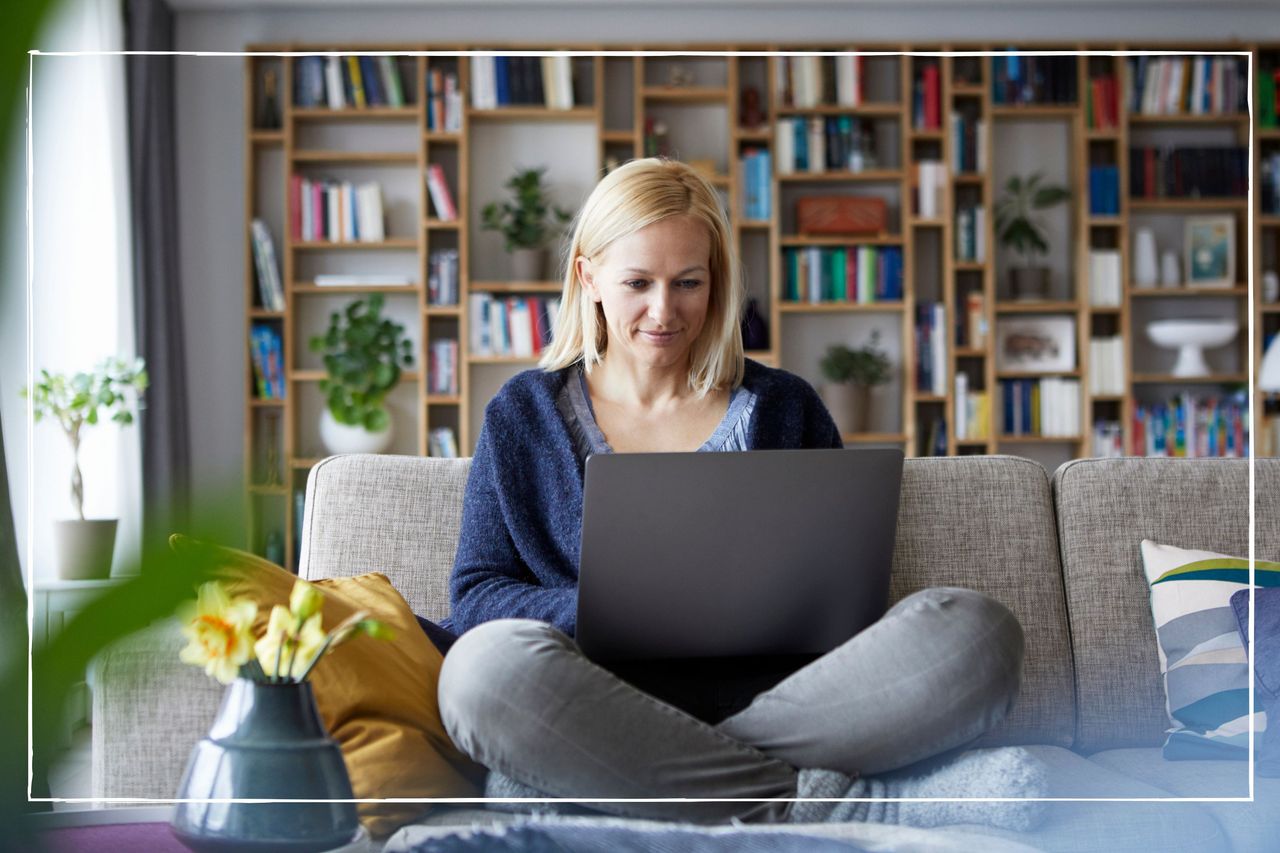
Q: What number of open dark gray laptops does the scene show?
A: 1